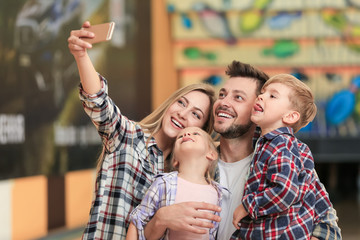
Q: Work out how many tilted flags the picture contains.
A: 0